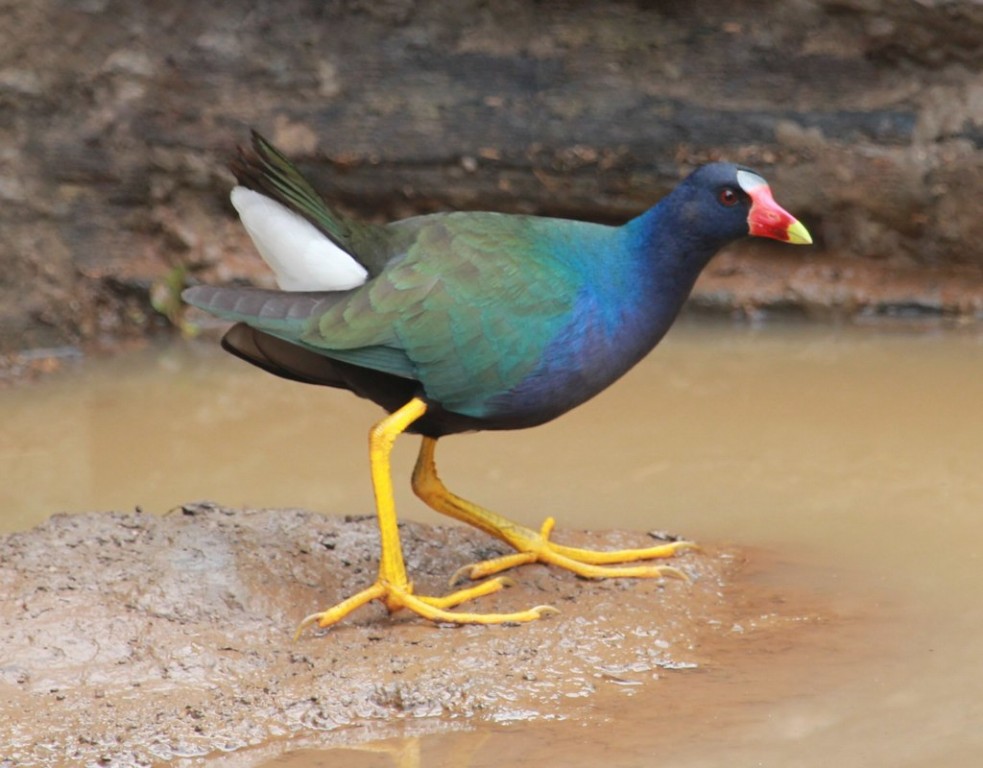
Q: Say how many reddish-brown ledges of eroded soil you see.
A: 1